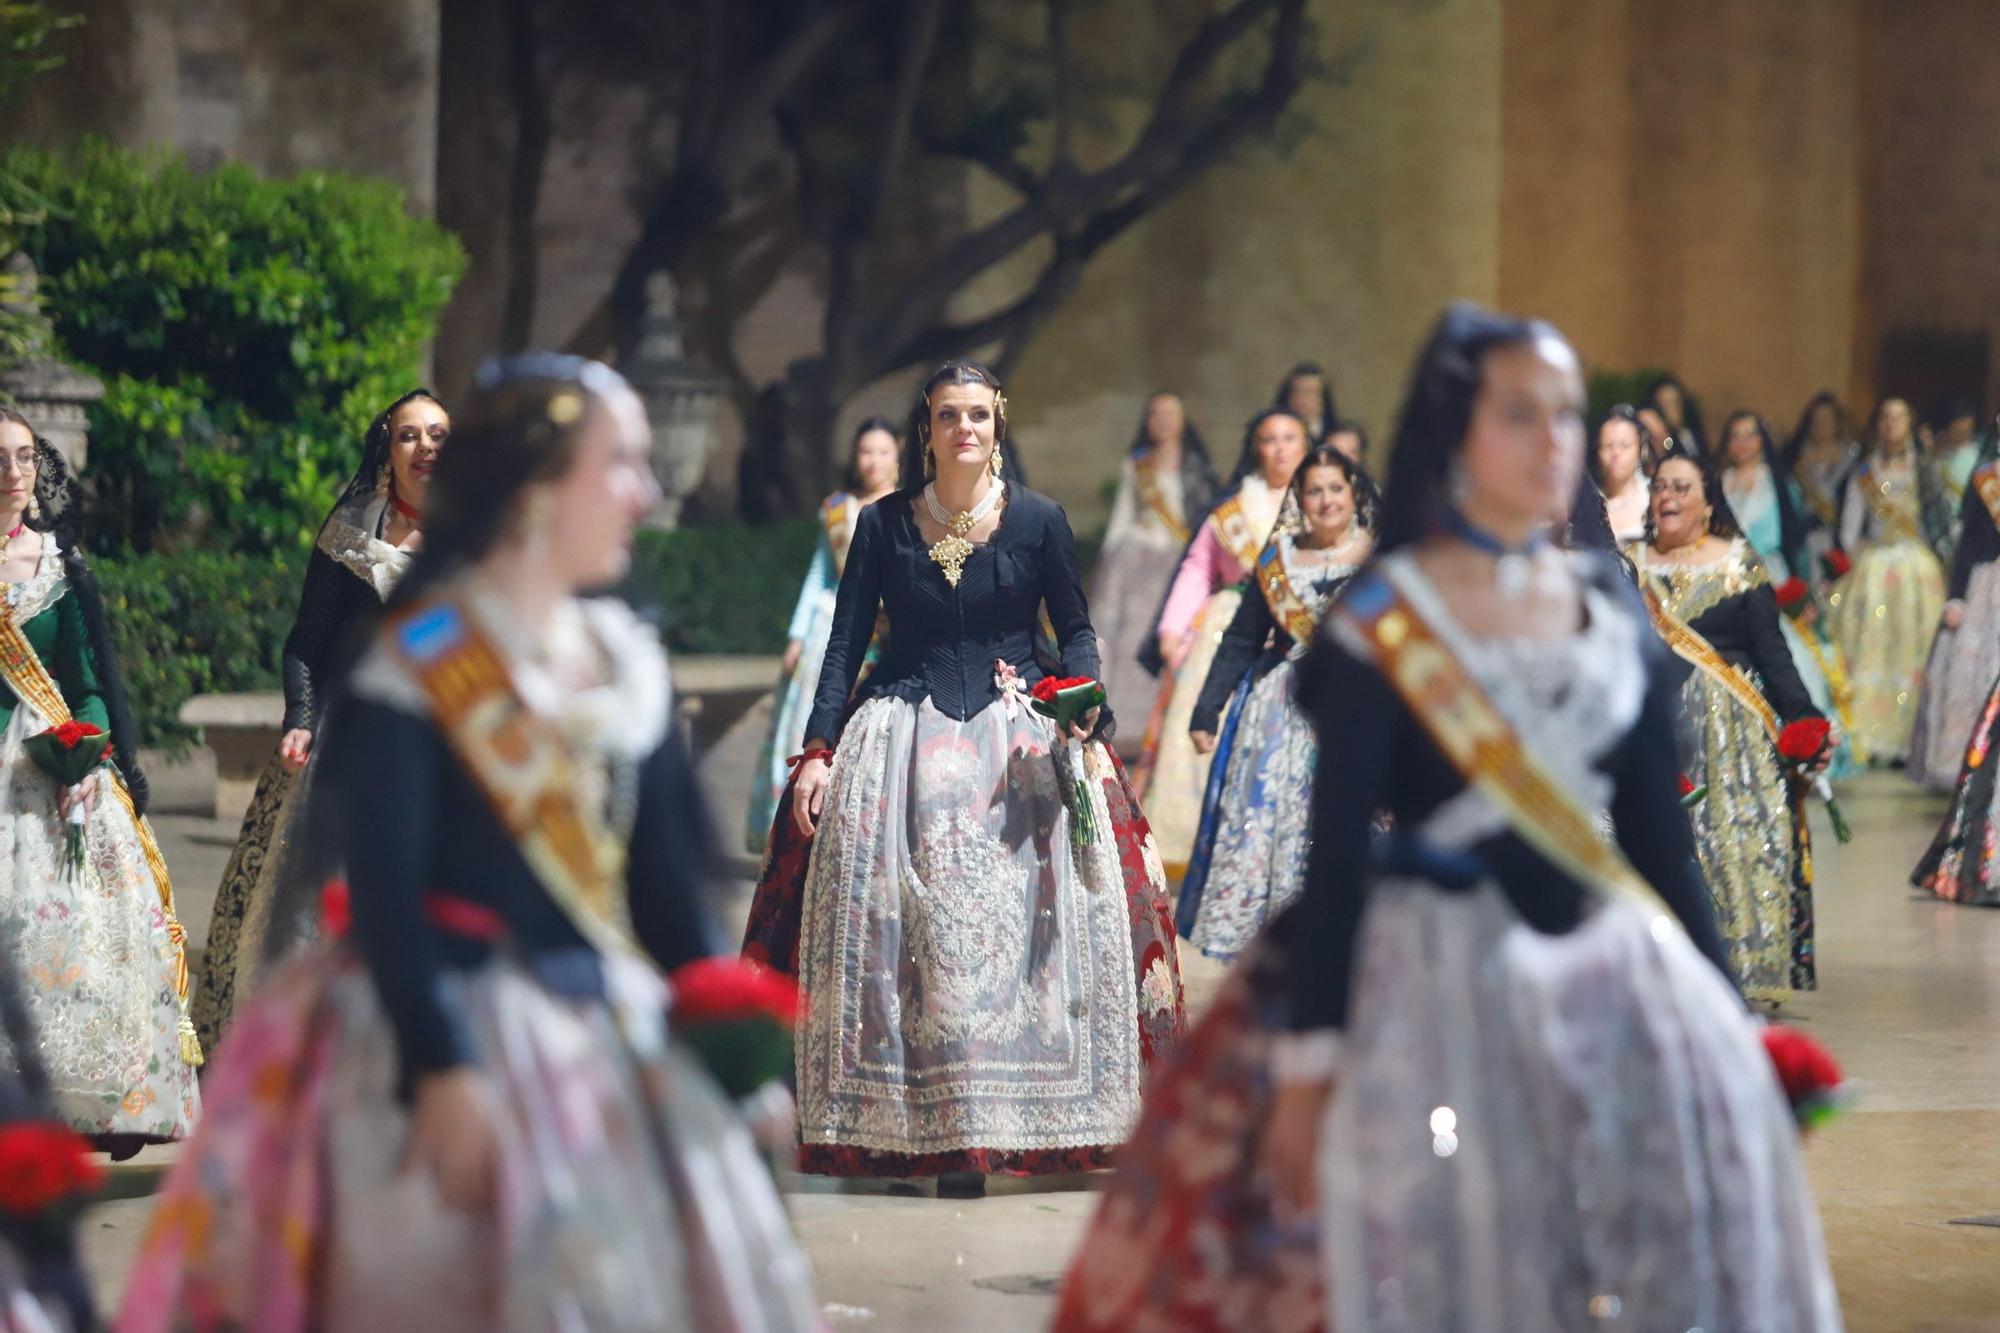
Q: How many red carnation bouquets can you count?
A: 9